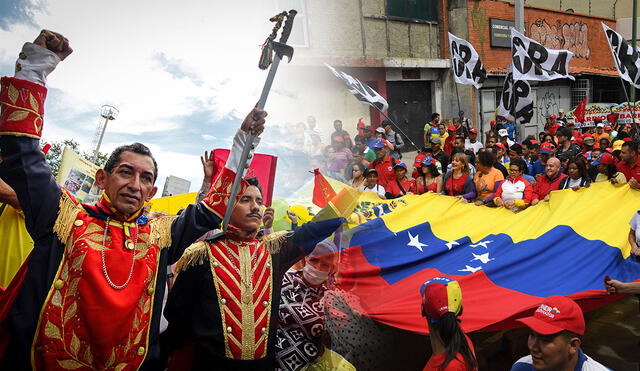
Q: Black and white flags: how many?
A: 5